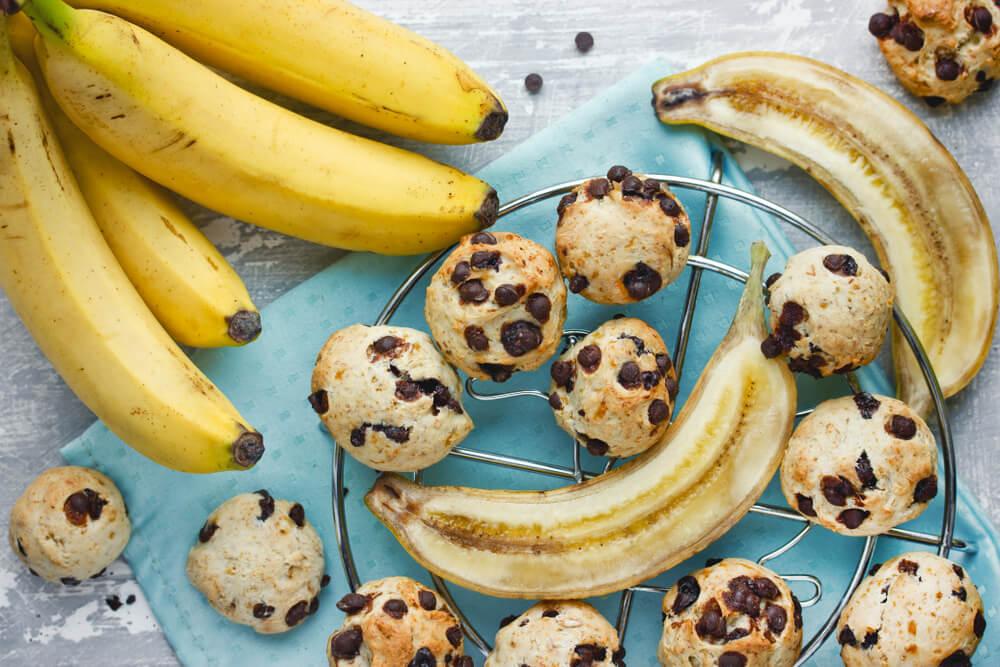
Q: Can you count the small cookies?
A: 13